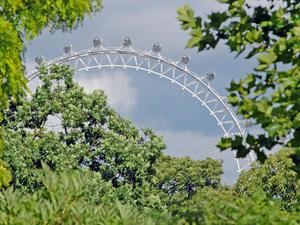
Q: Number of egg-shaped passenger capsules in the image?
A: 7